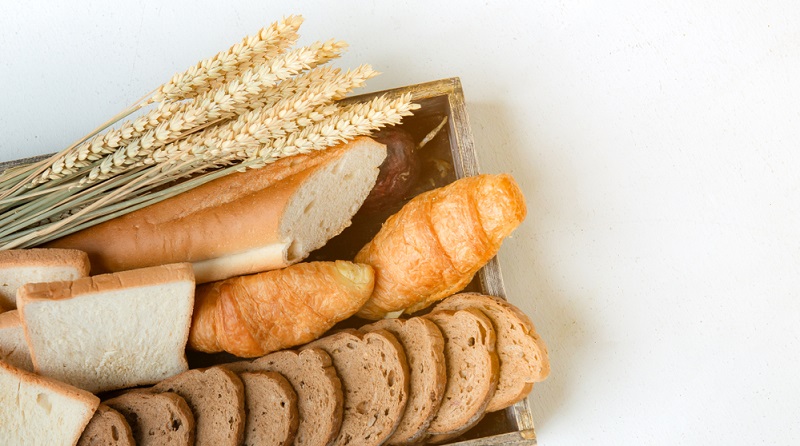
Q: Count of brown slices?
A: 9